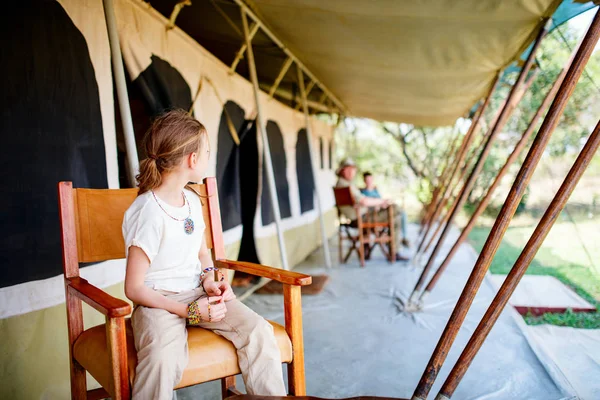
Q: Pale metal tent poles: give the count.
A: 3